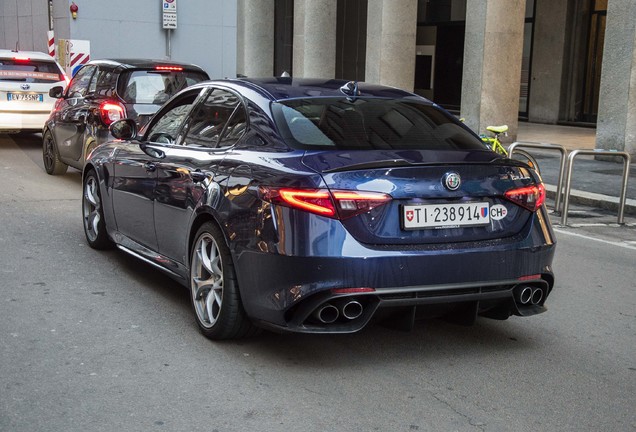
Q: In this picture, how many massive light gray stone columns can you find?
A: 5